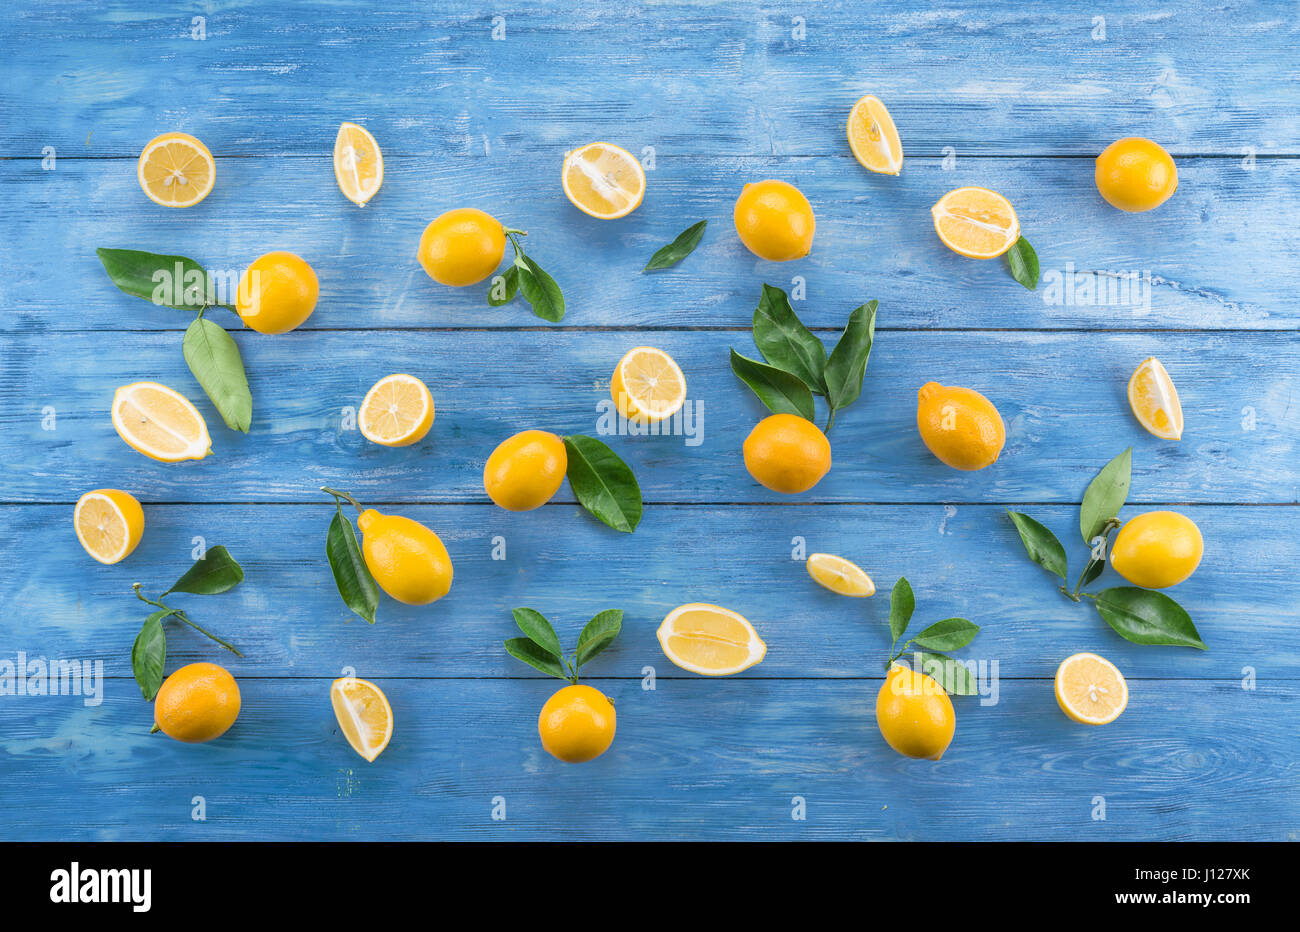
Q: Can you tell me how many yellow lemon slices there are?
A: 14